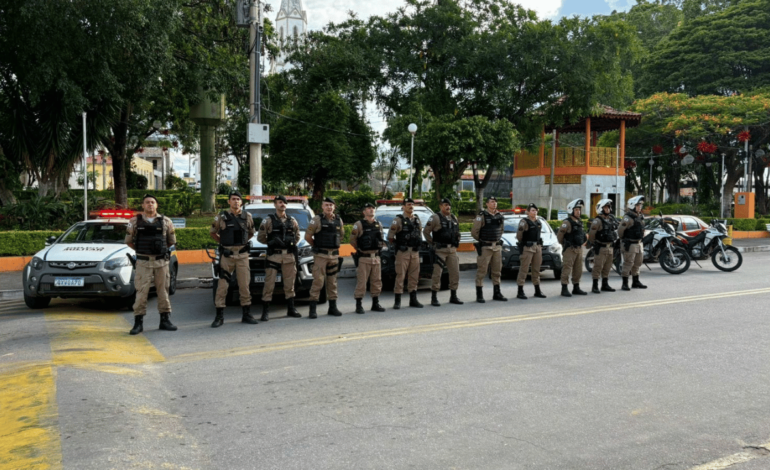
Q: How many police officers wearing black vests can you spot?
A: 12